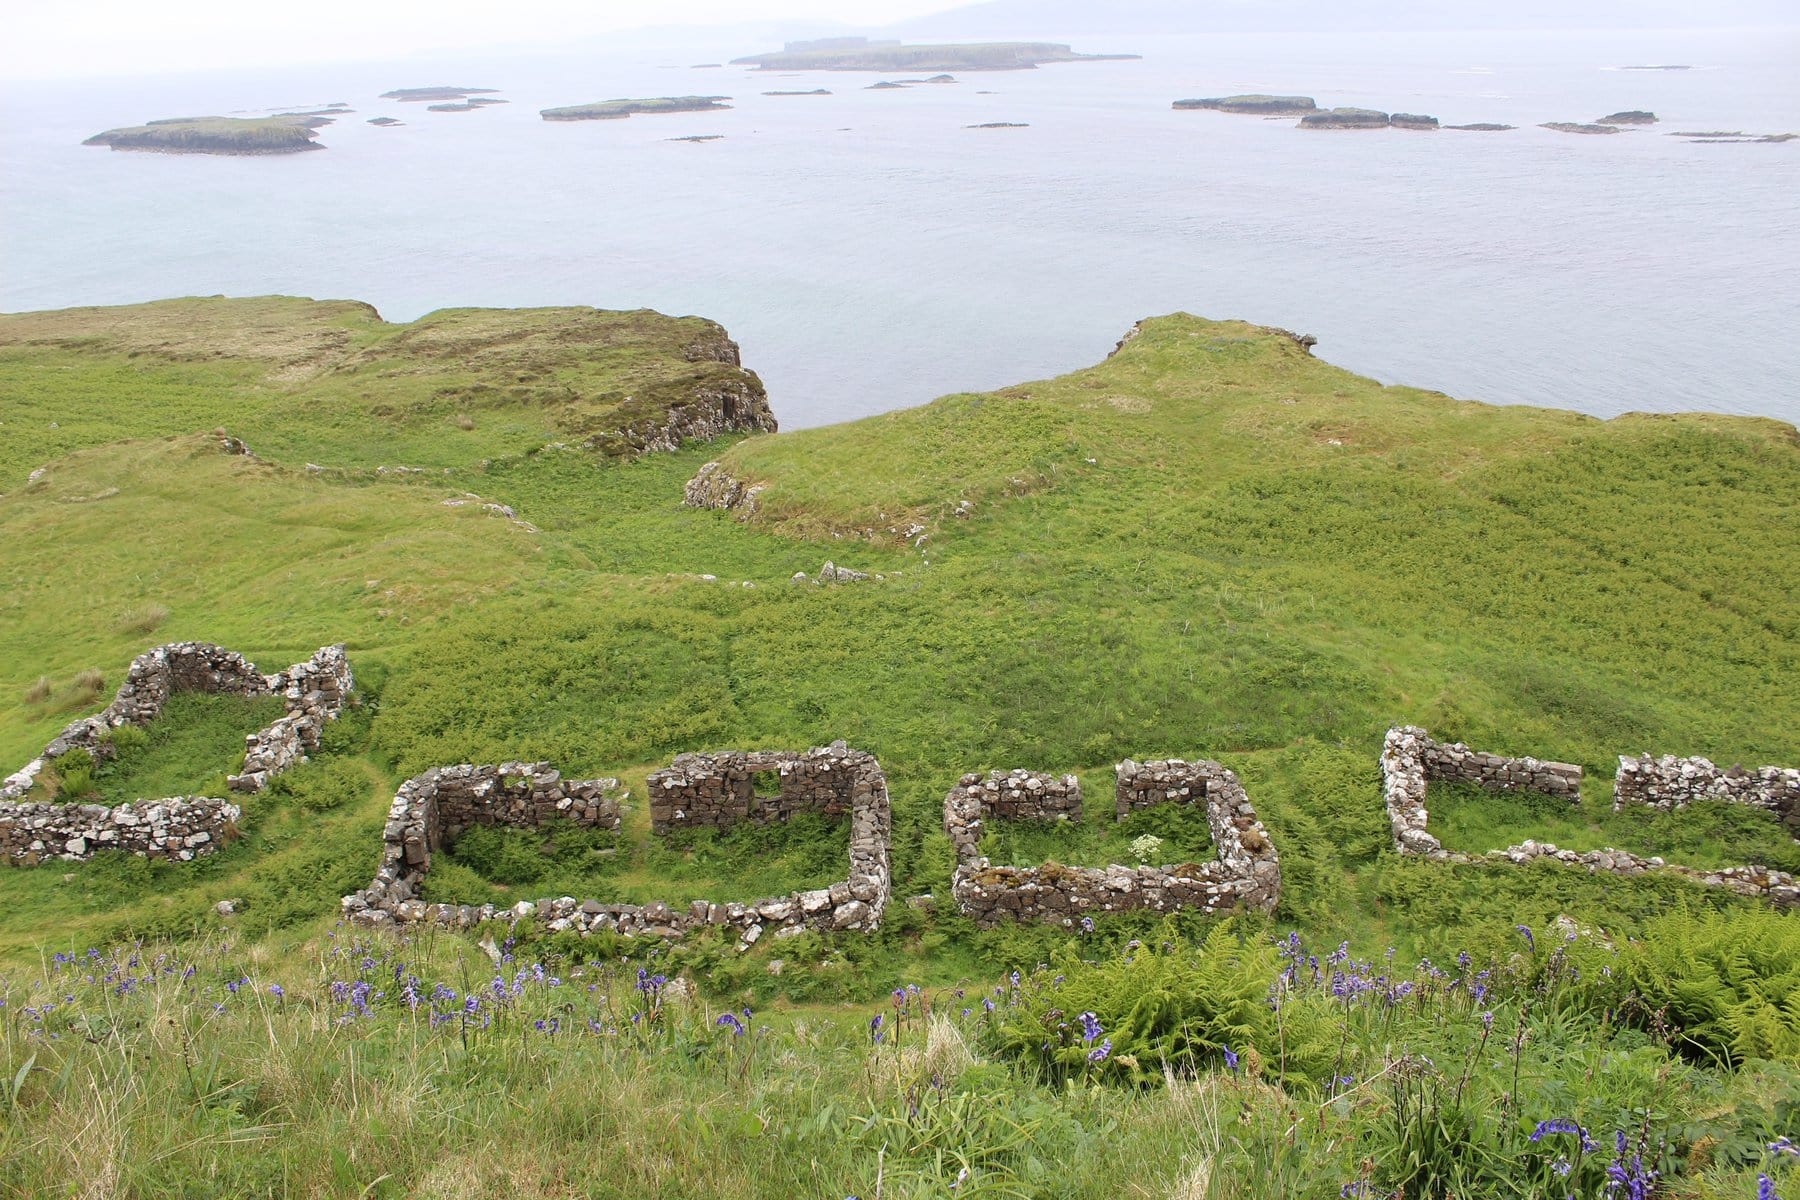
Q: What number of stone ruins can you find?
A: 4